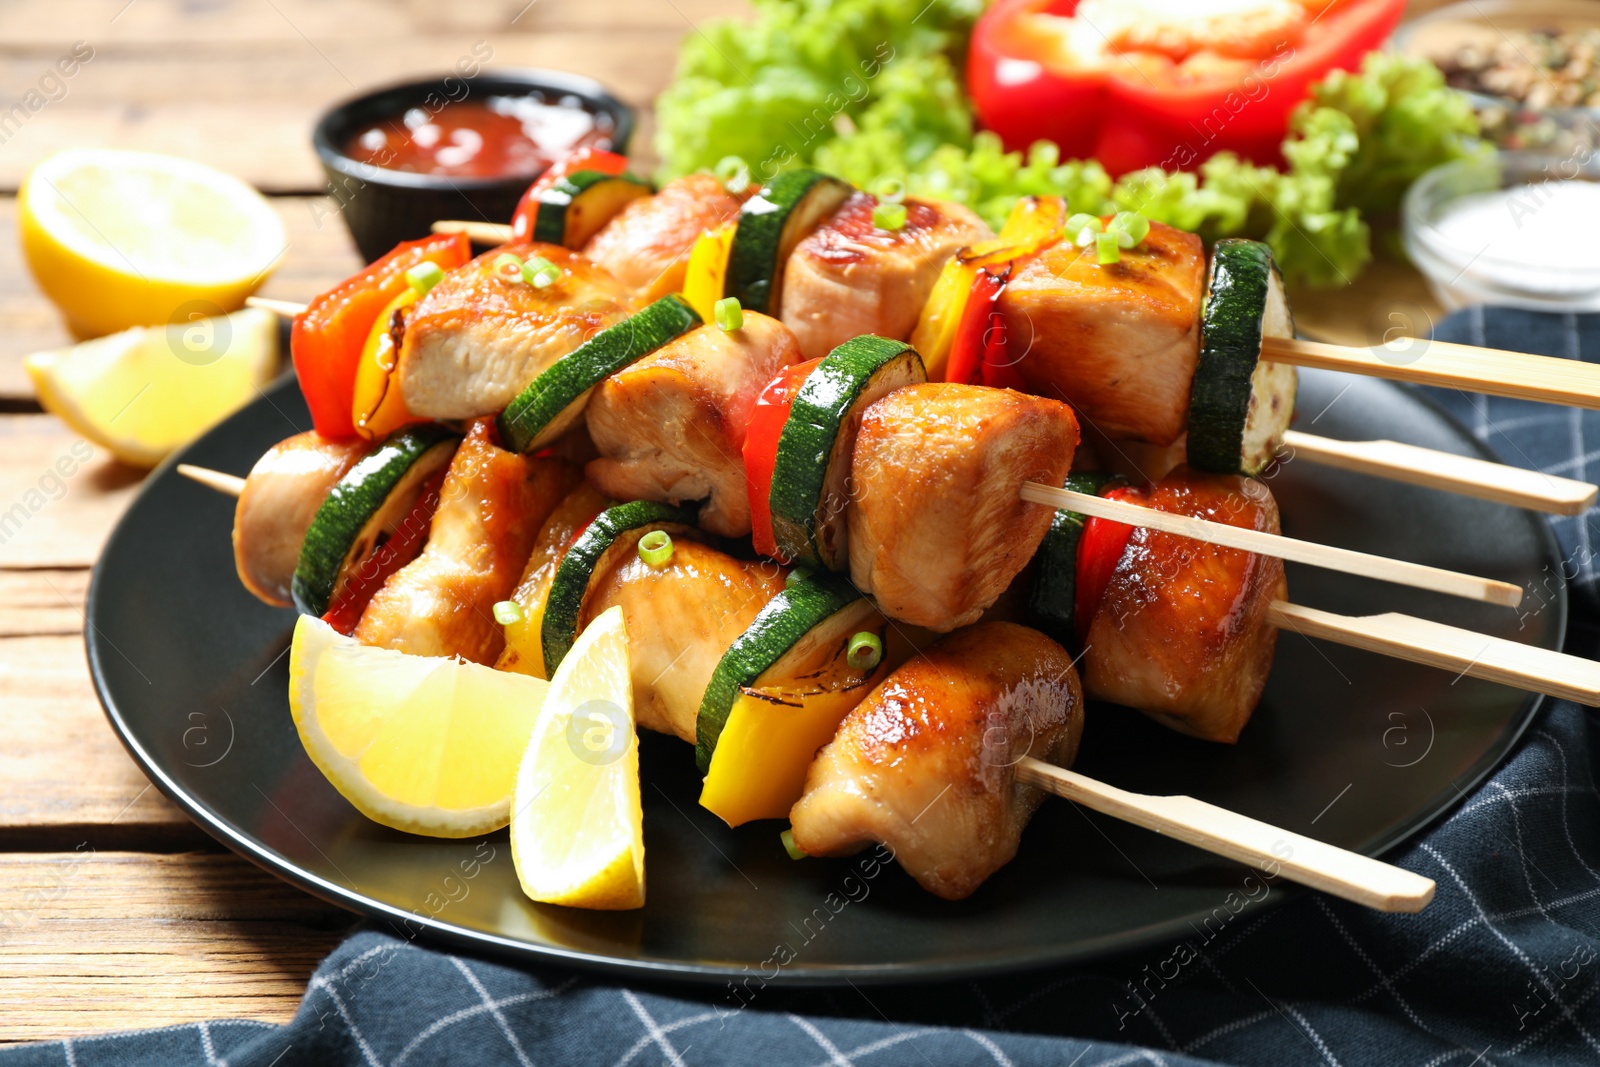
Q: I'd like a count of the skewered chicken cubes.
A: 11